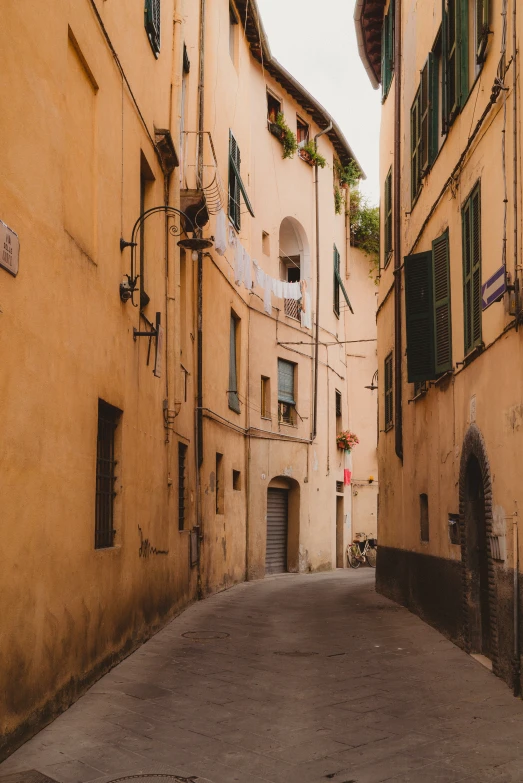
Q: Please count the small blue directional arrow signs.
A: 1